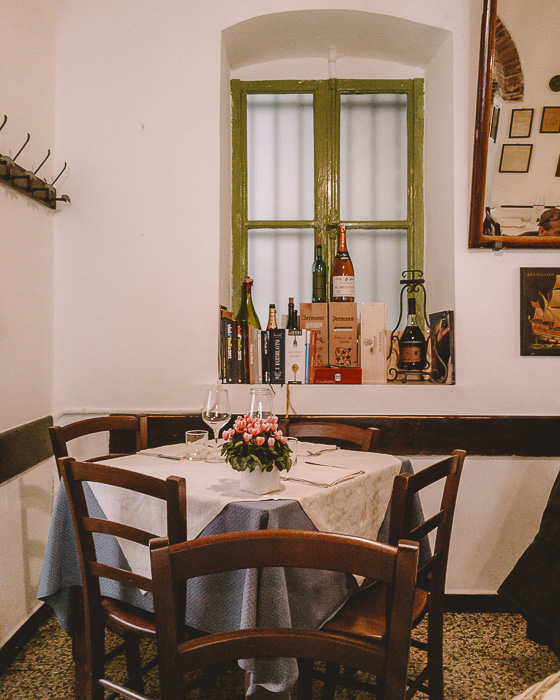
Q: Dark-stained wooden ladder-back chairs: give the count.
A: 5